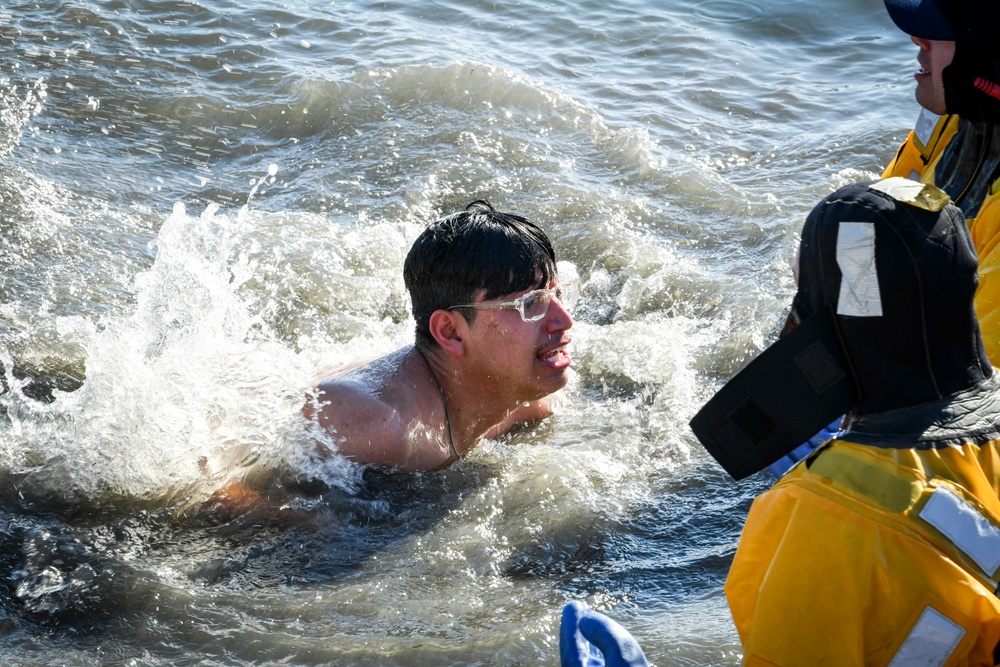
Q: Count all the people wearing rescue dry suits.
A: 2